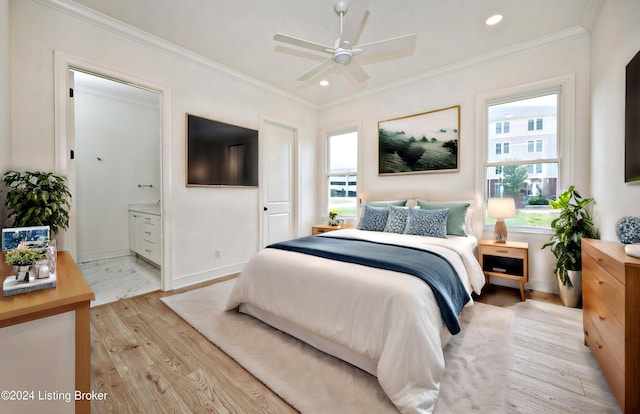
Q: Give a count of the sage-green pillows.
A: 2